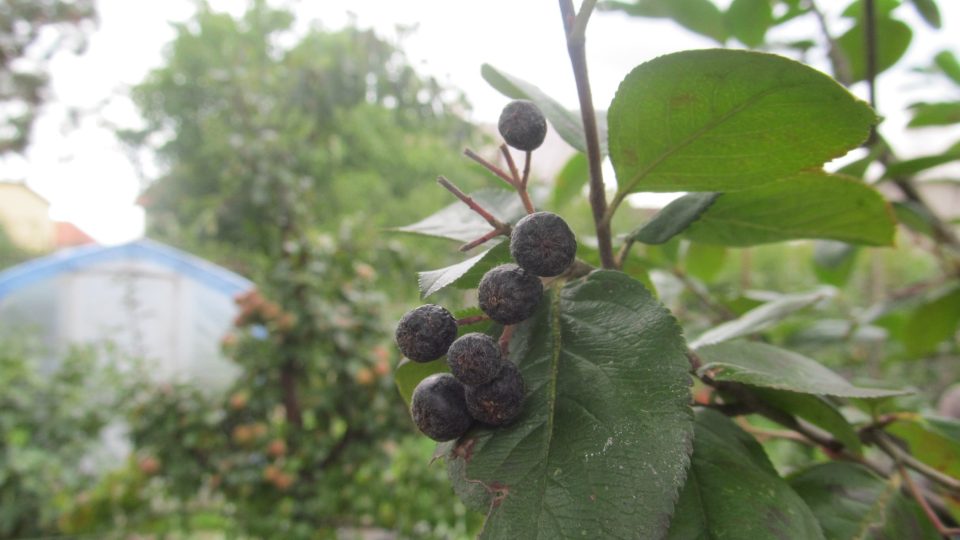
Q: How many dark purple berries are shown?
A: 7